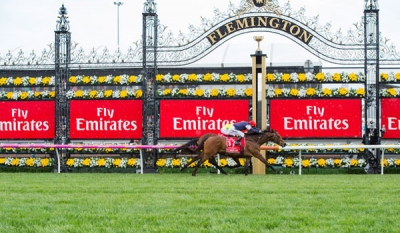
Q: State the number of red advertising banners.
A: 5